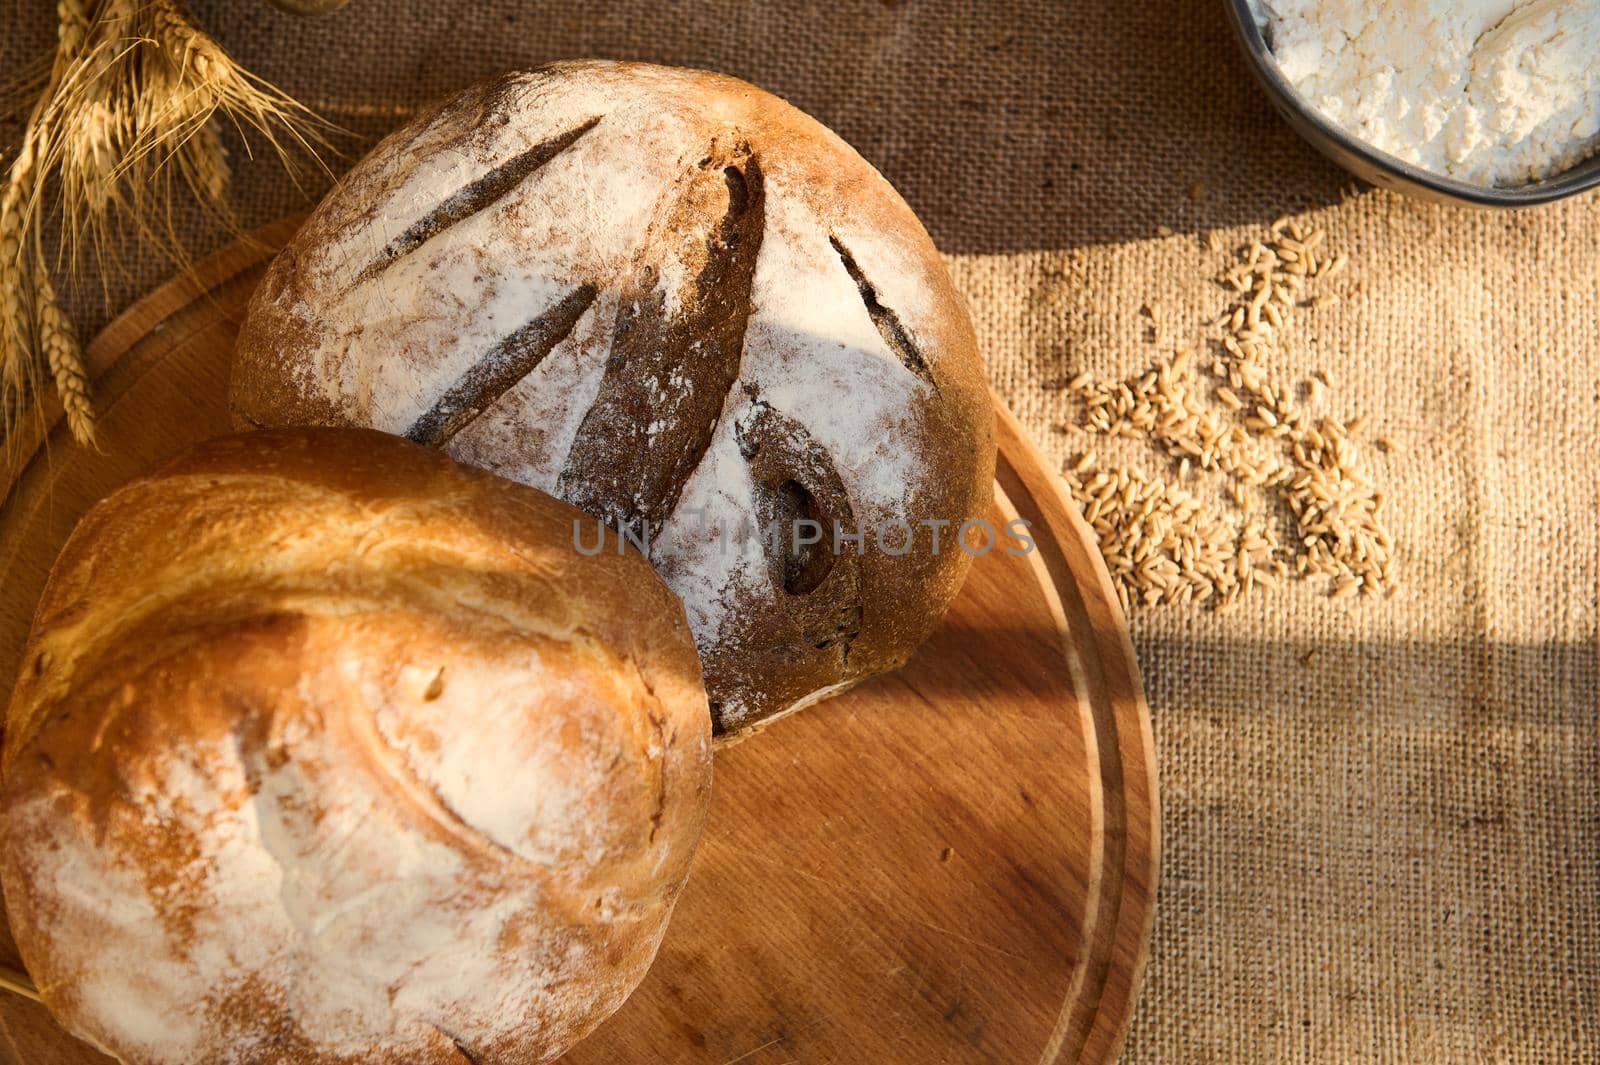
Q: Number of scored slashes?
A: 5